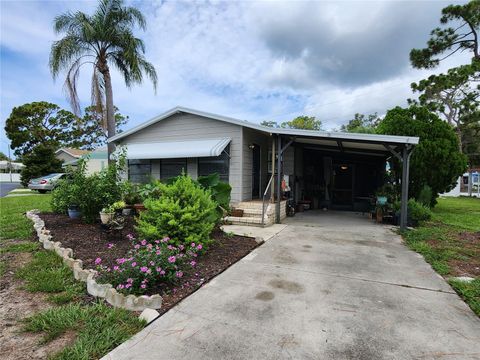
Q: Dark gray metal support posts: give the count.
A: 2